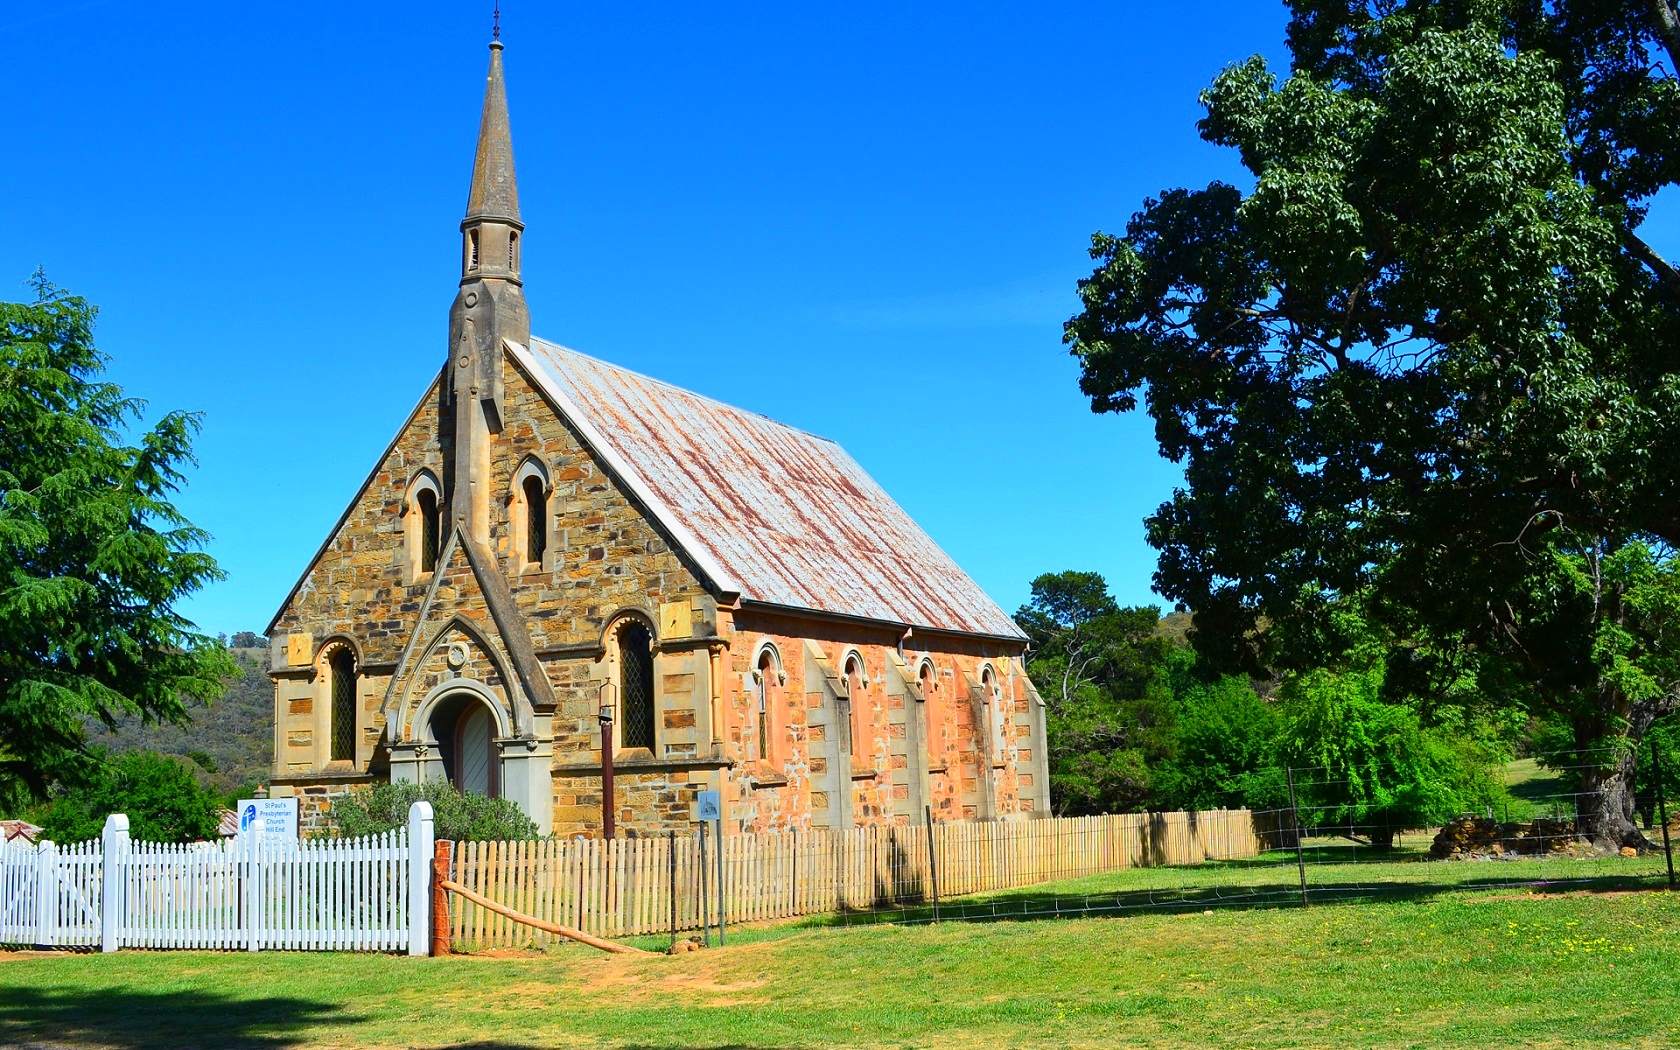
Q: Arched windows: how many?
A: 8